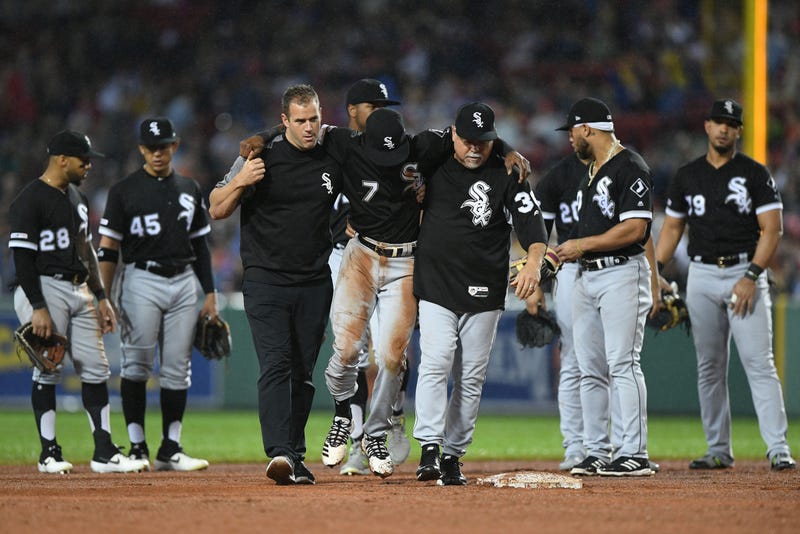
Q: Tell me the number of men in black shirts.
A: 9